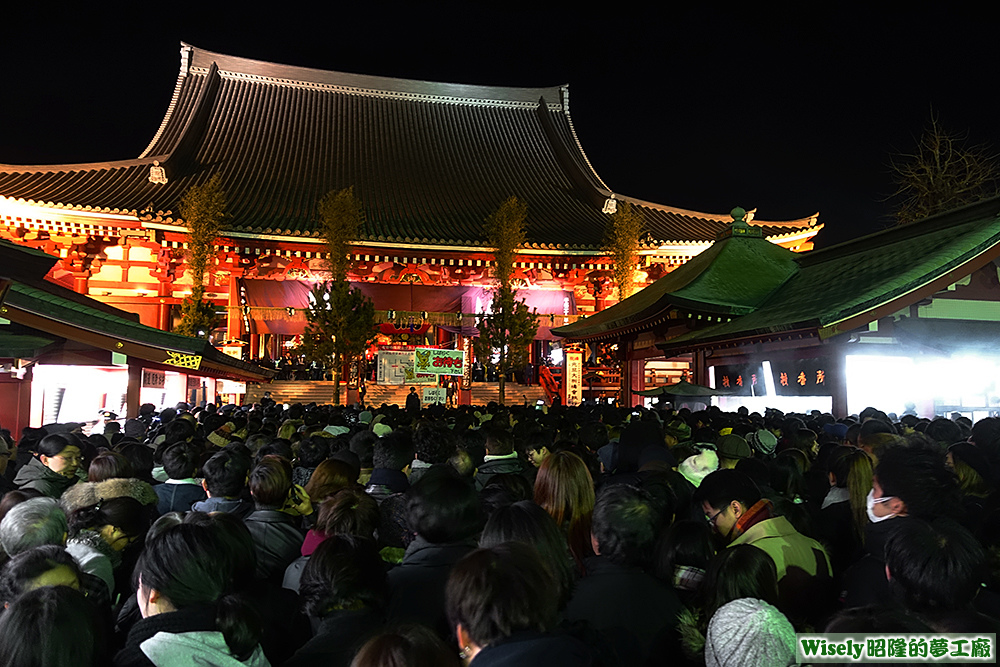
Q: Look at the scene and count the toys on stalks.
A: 0